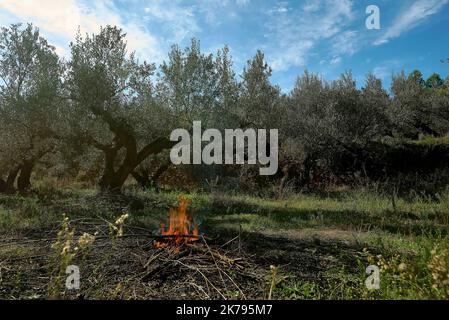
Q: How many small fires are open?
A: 1